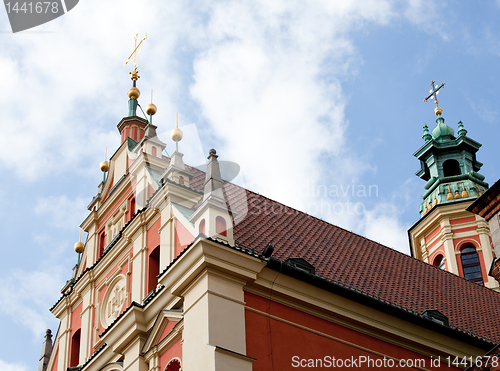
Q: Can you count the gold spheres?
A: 6